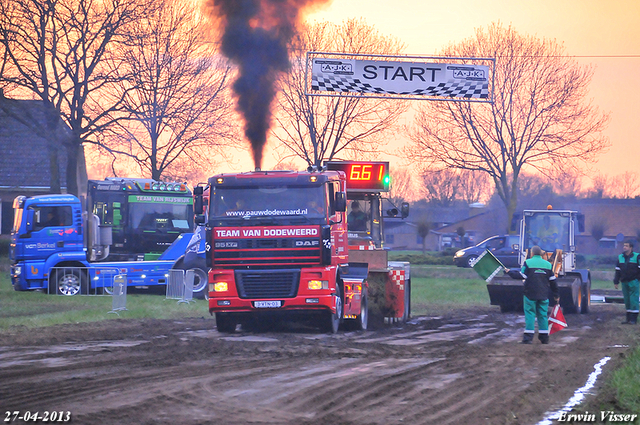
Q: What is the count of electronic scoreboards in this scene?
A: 1